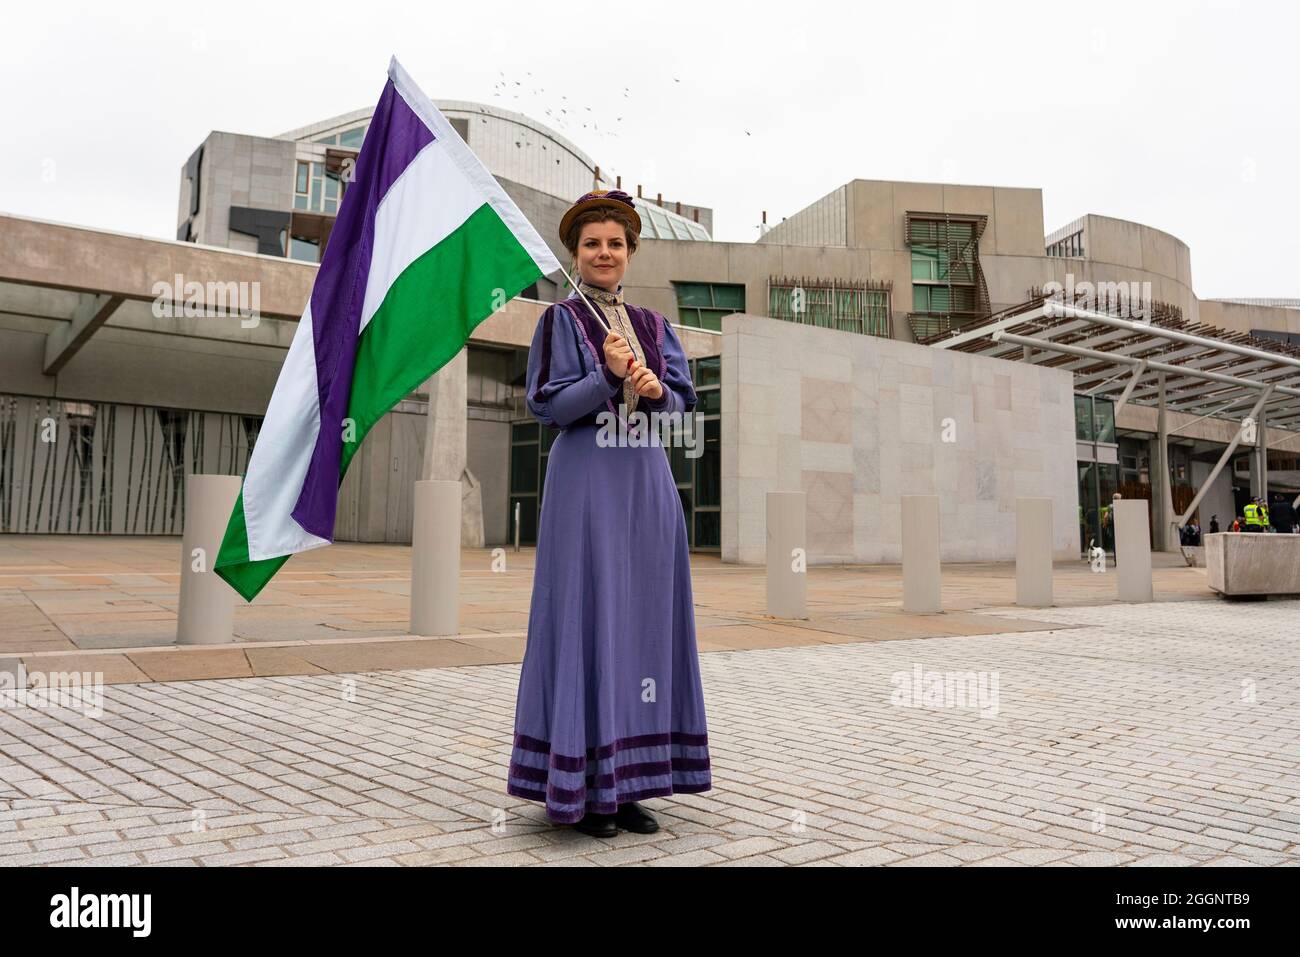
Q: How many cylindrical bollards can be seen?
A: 6